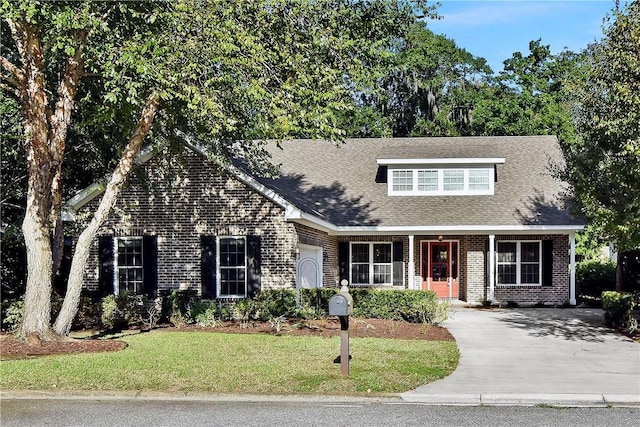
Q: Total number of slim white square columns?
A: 3